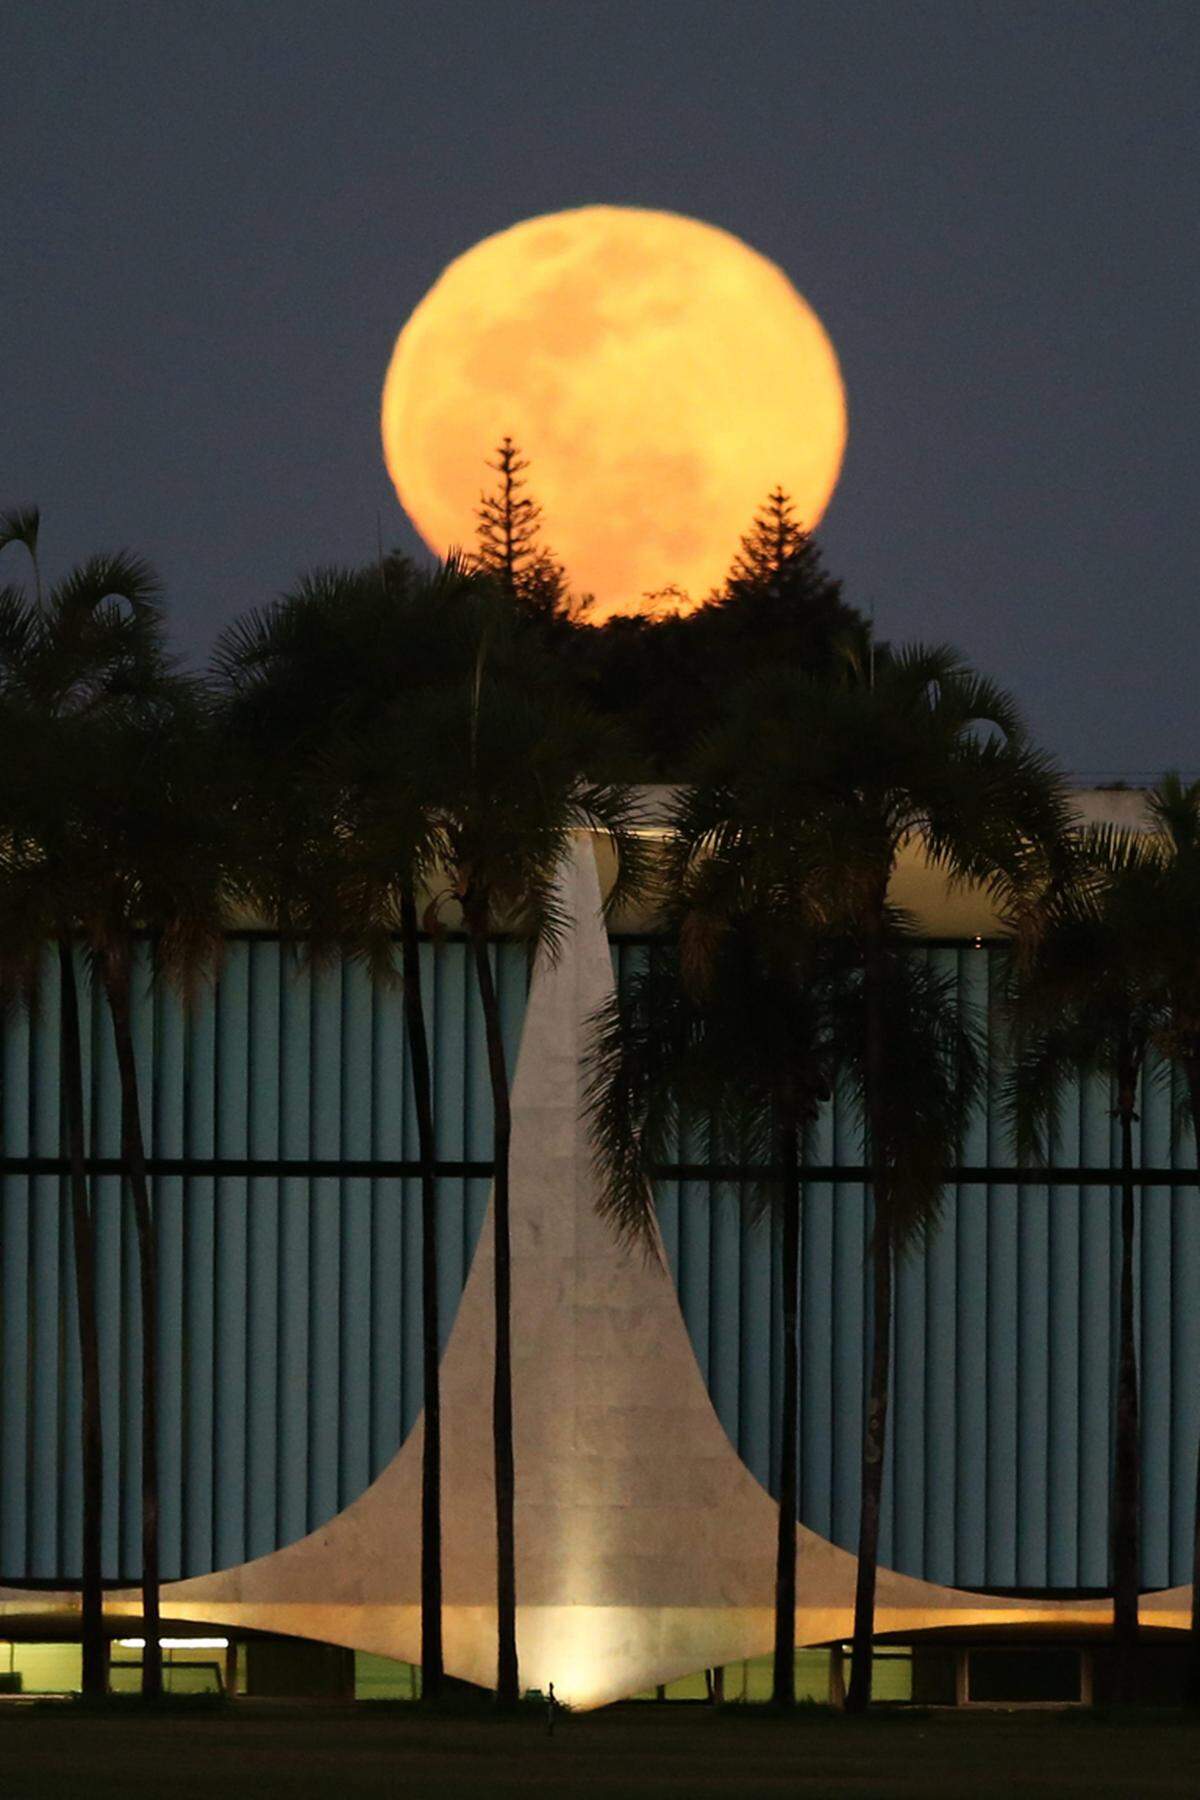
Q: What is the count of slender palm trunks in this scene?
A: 7